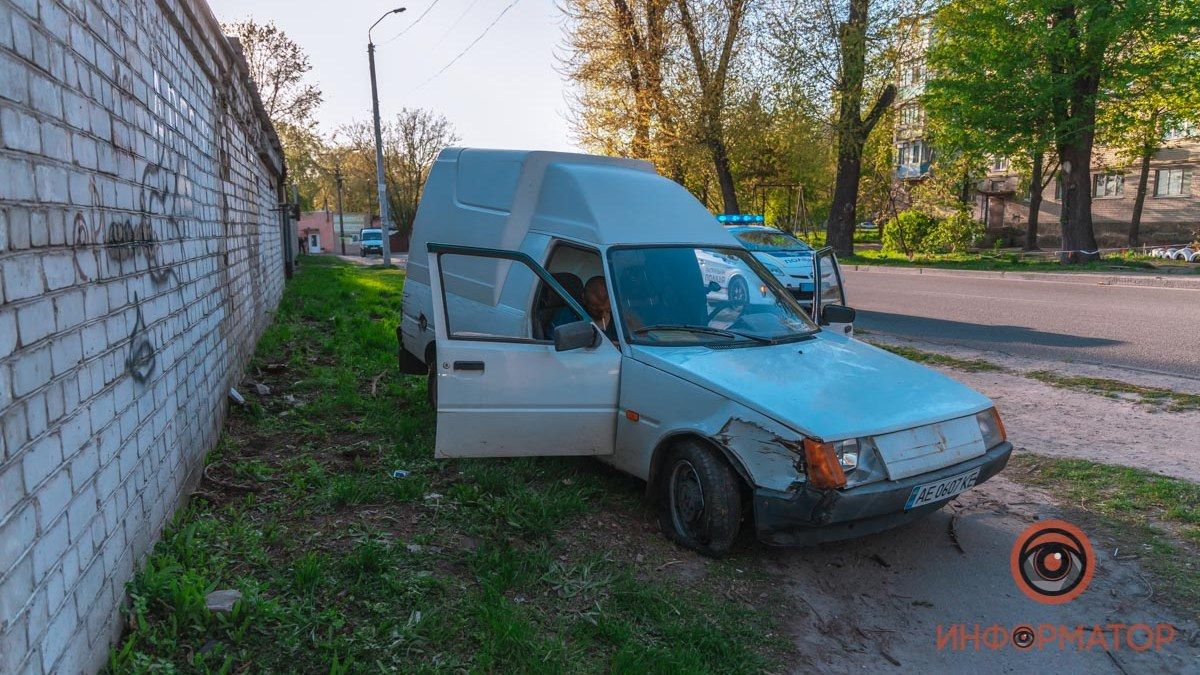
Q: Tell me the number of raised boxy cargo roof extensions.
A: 1